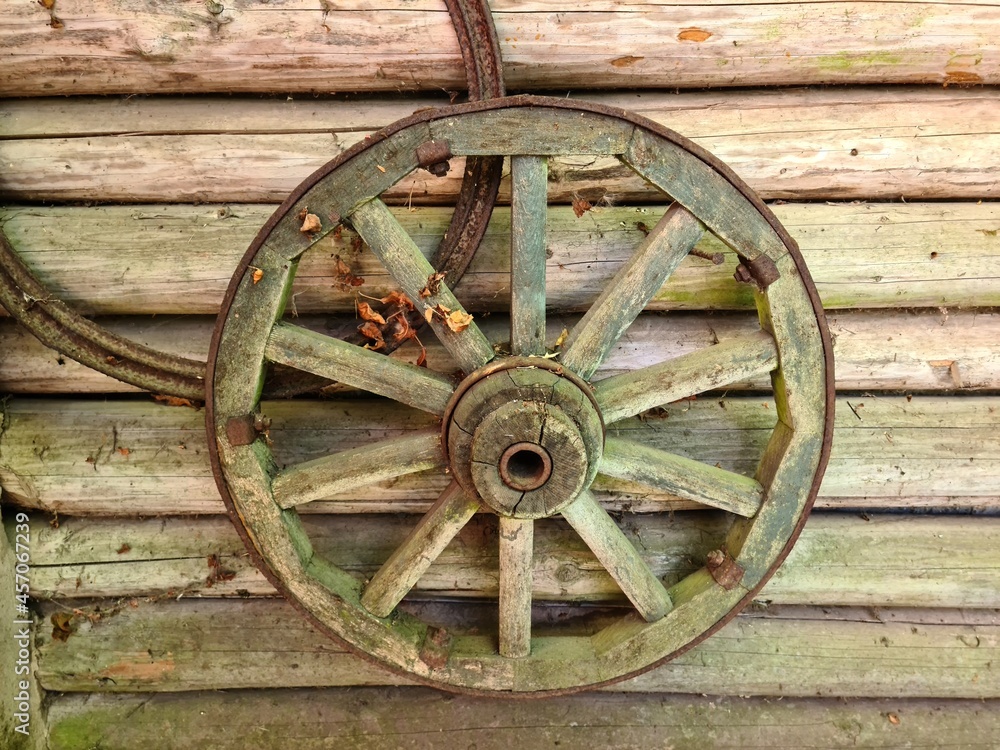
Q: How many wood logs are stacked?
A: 8